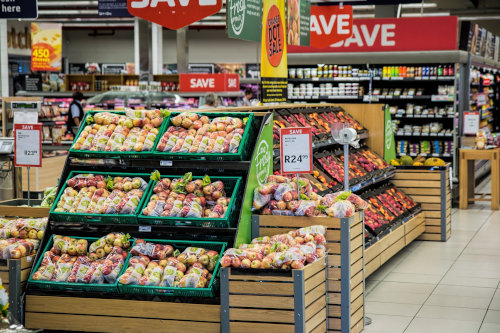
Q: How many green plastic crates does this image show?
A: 6